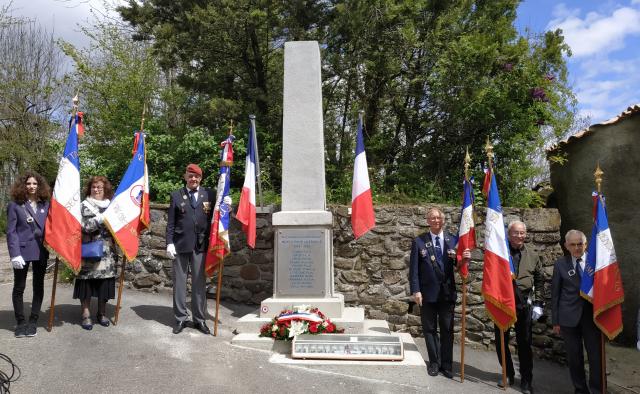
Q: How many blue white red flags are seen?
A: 8